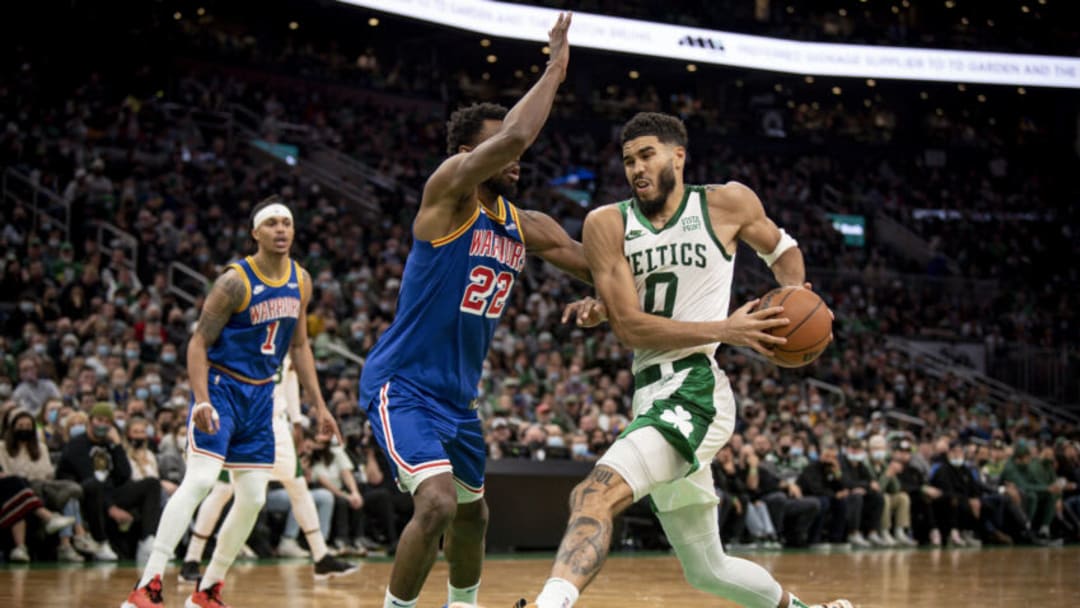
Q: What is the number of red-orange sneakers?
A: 2